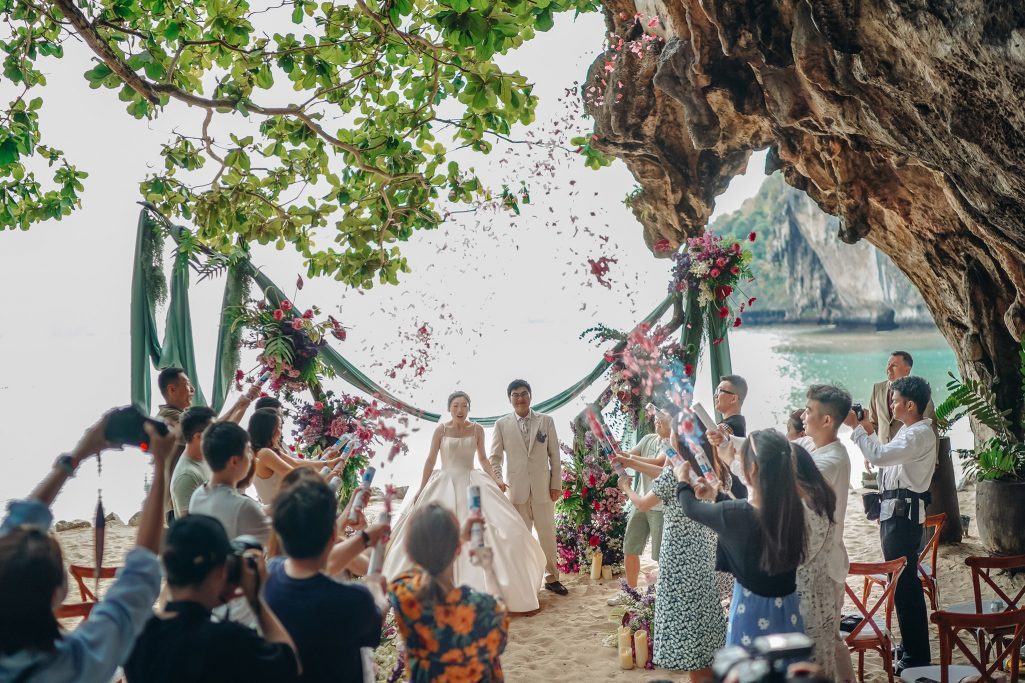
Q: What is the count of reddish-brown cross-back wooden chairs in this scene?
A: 6